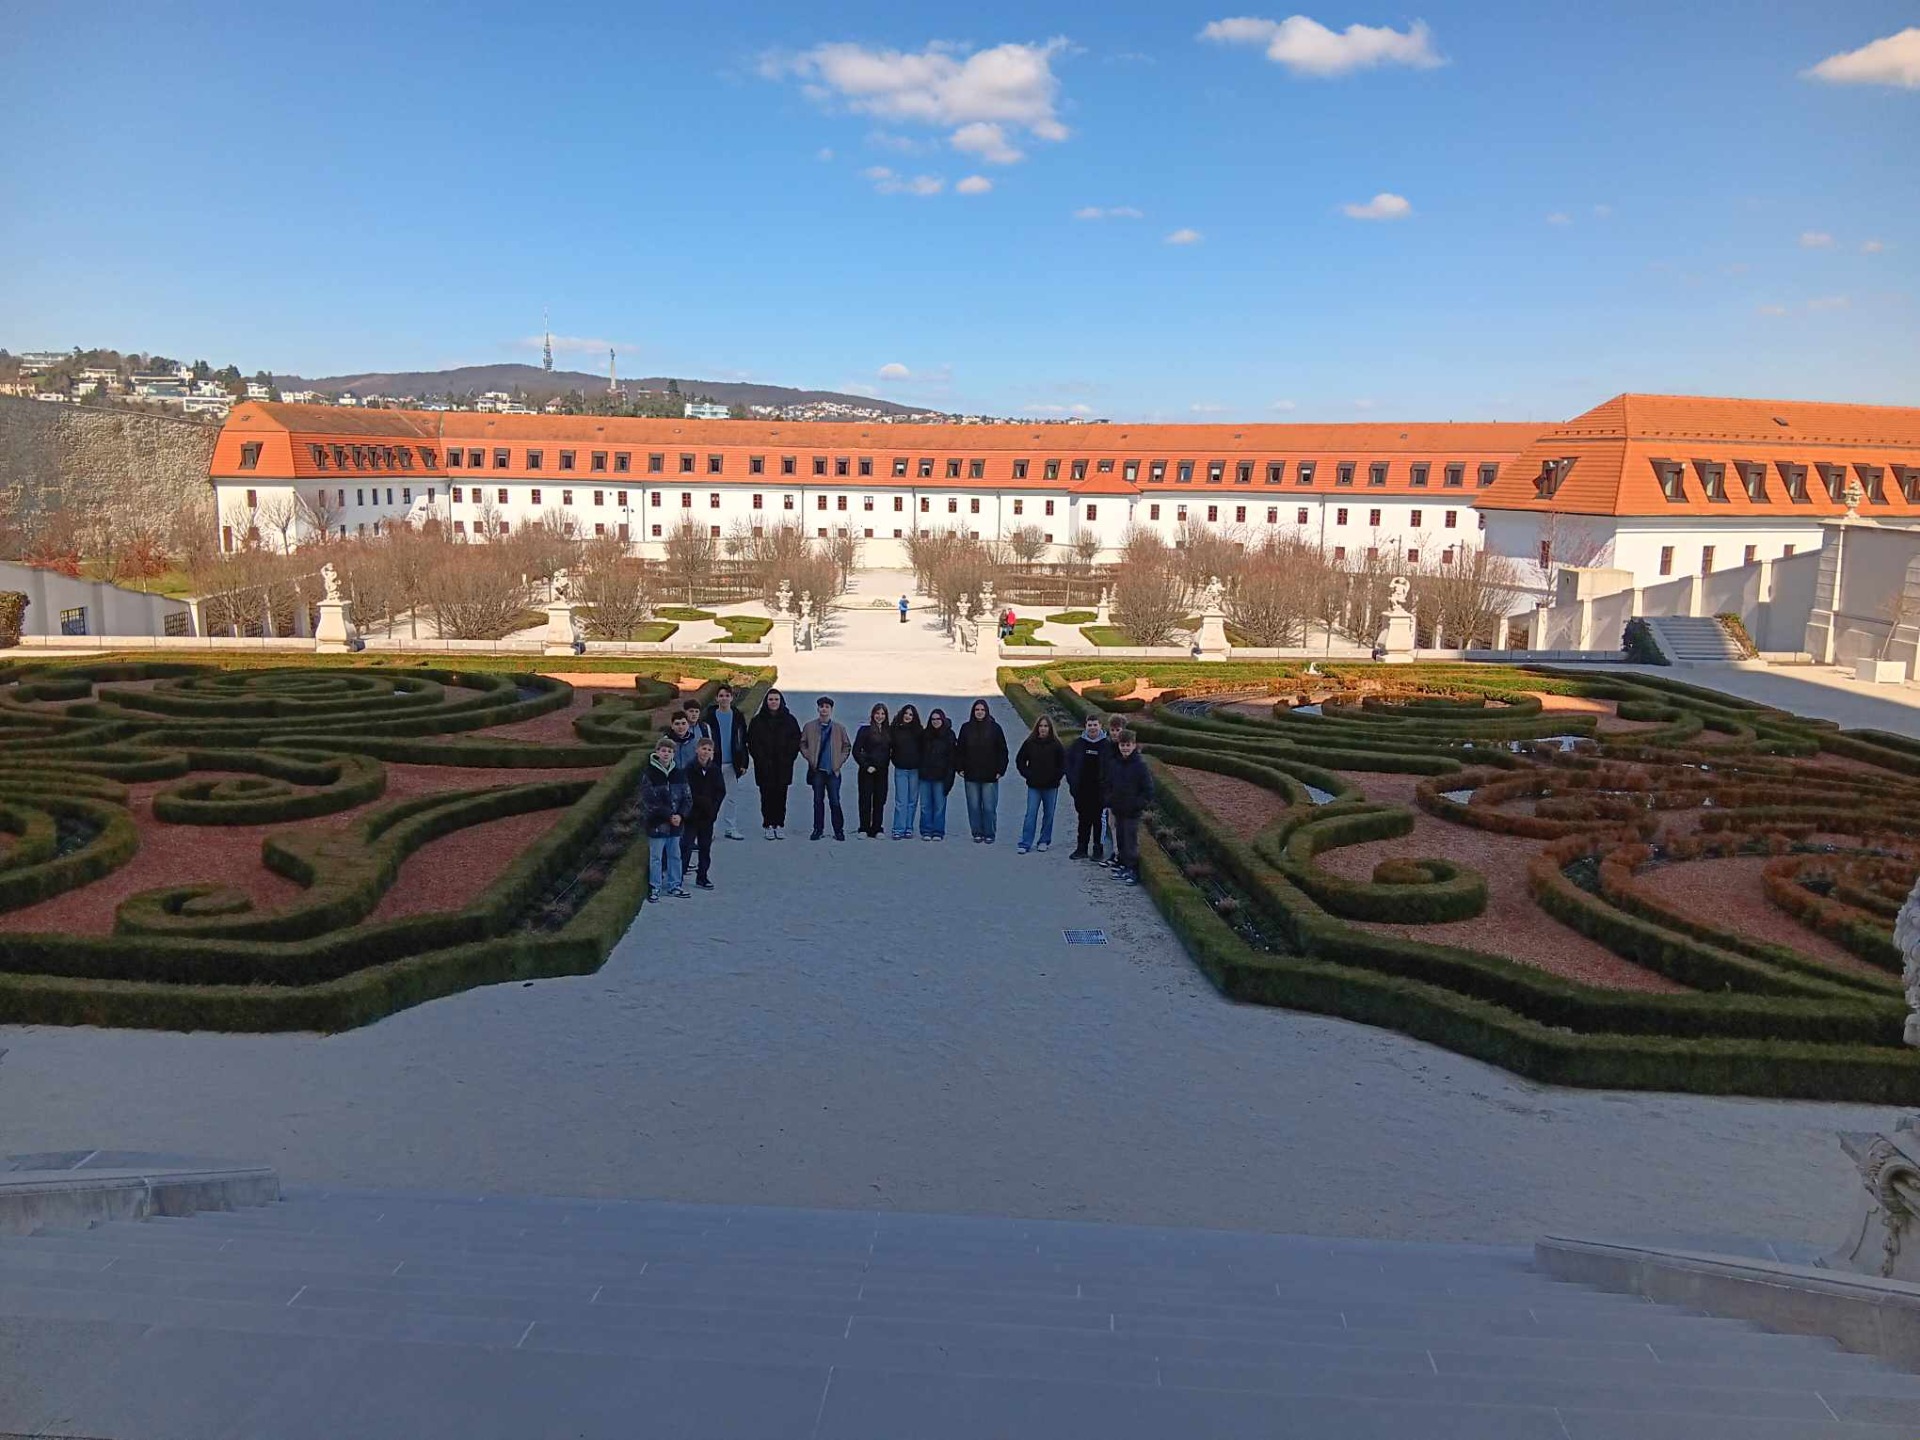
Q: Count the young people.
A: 15